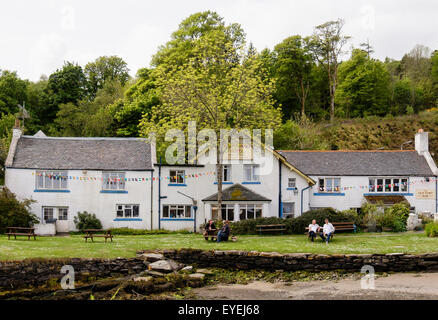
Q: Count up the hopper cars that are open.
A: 0